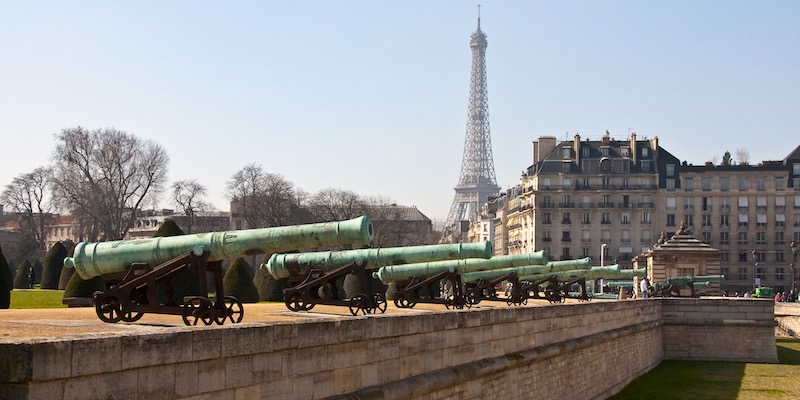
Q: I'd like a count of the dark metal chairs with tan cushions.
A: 0